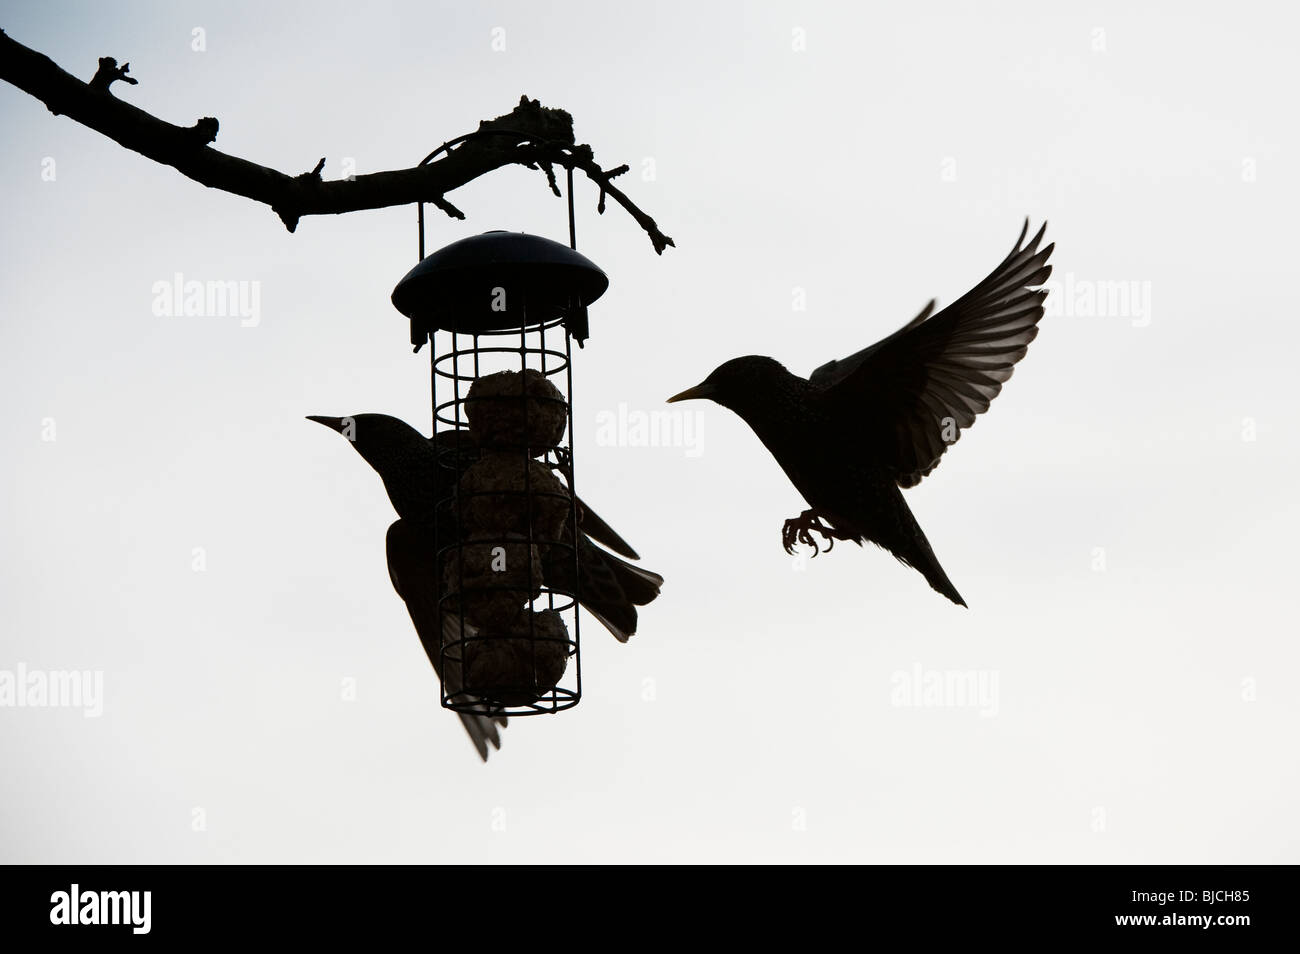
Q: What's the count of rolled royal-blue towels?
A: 0